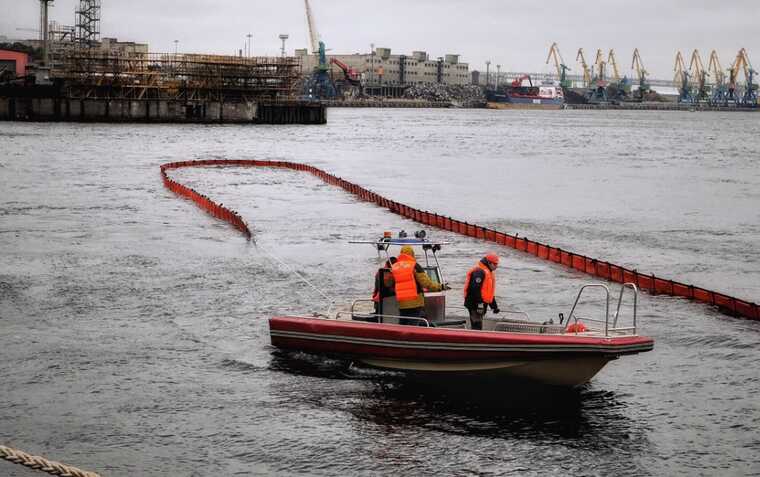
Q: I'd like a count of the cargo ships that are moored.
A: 1